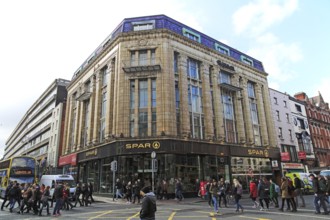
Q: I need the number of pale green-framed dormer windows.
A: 3